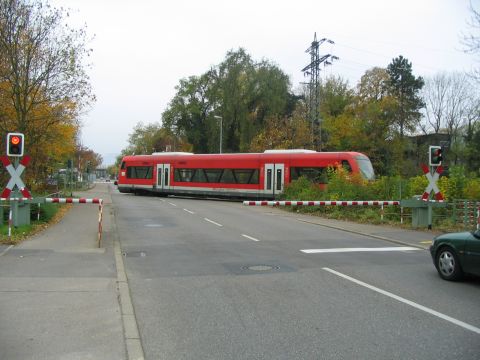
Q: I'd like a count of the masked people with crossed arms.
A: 0